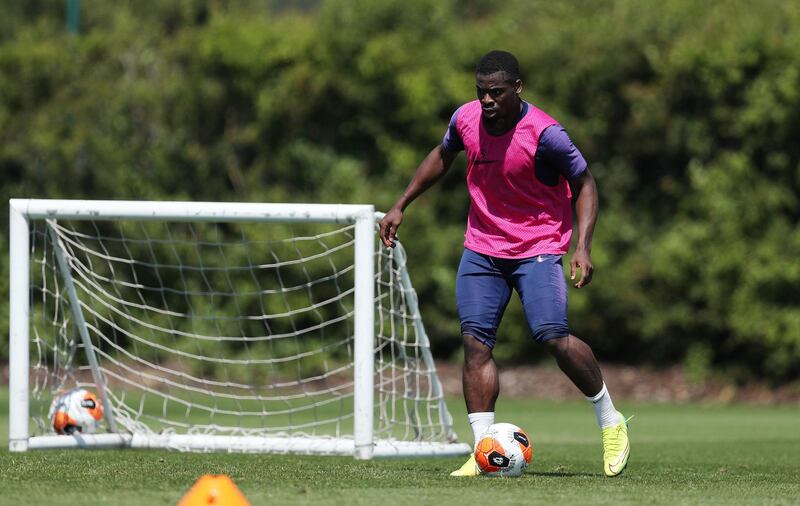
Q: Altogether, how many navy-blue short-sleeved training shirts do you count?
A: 1